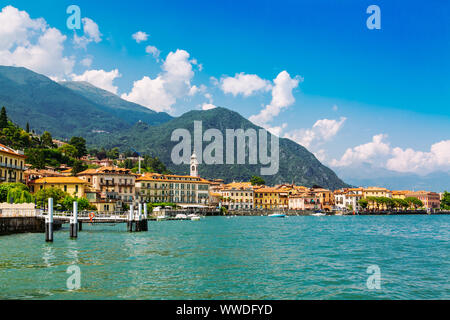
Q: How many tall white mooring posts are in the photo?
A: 5